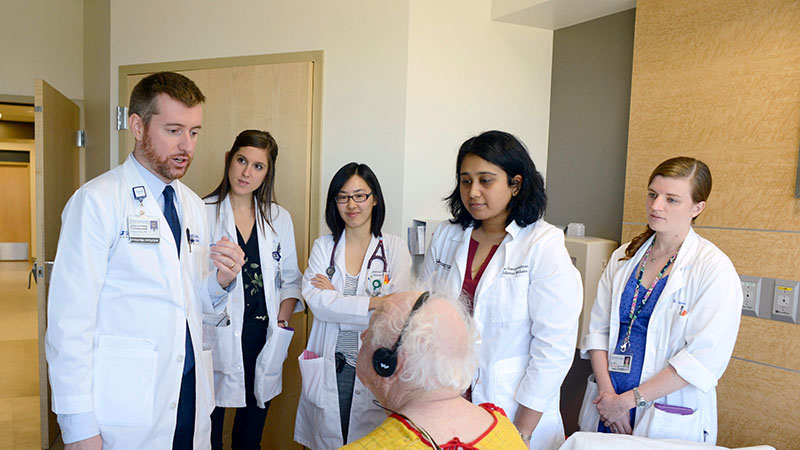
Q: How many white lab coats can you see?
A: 5